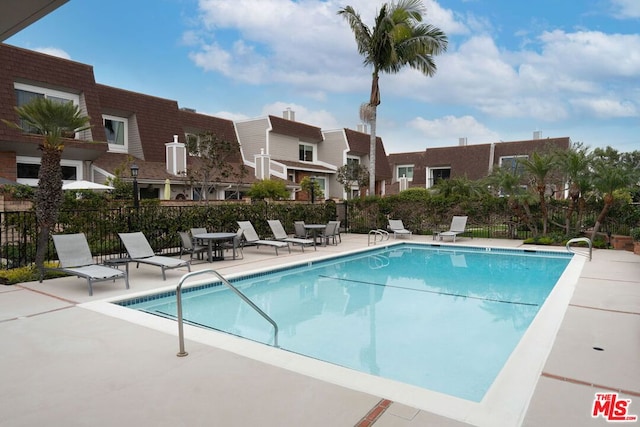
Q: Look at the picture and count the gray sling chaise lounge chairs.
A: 6